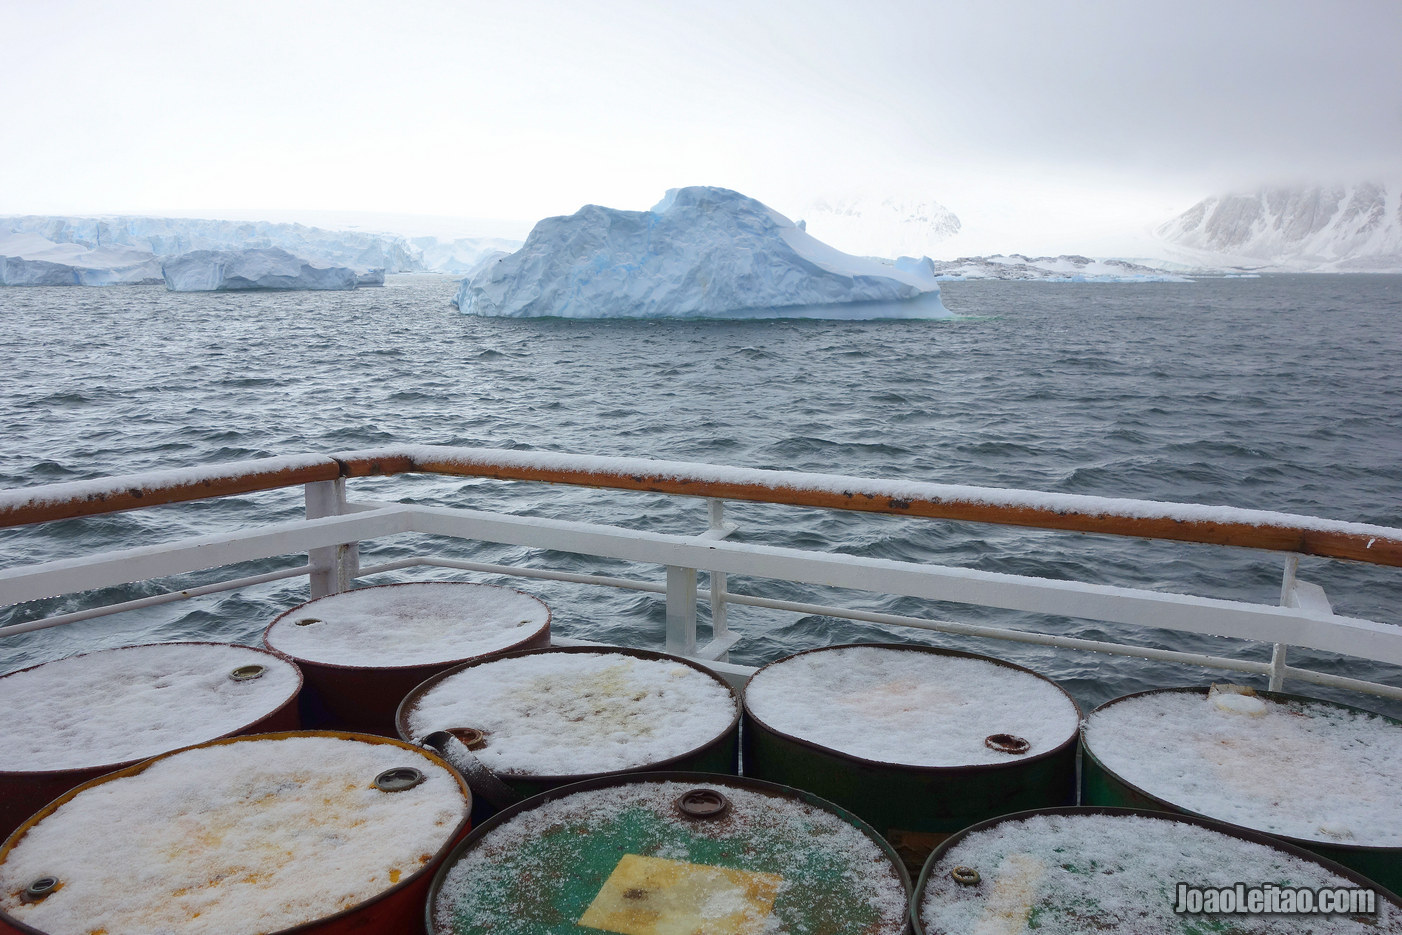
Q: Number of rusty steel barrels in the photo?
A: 8